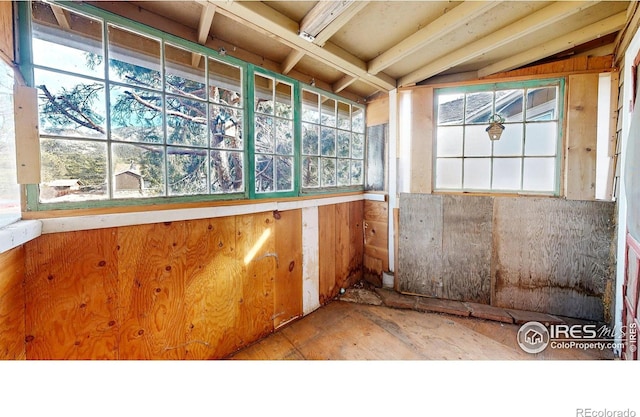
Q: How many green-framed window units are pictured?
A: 4